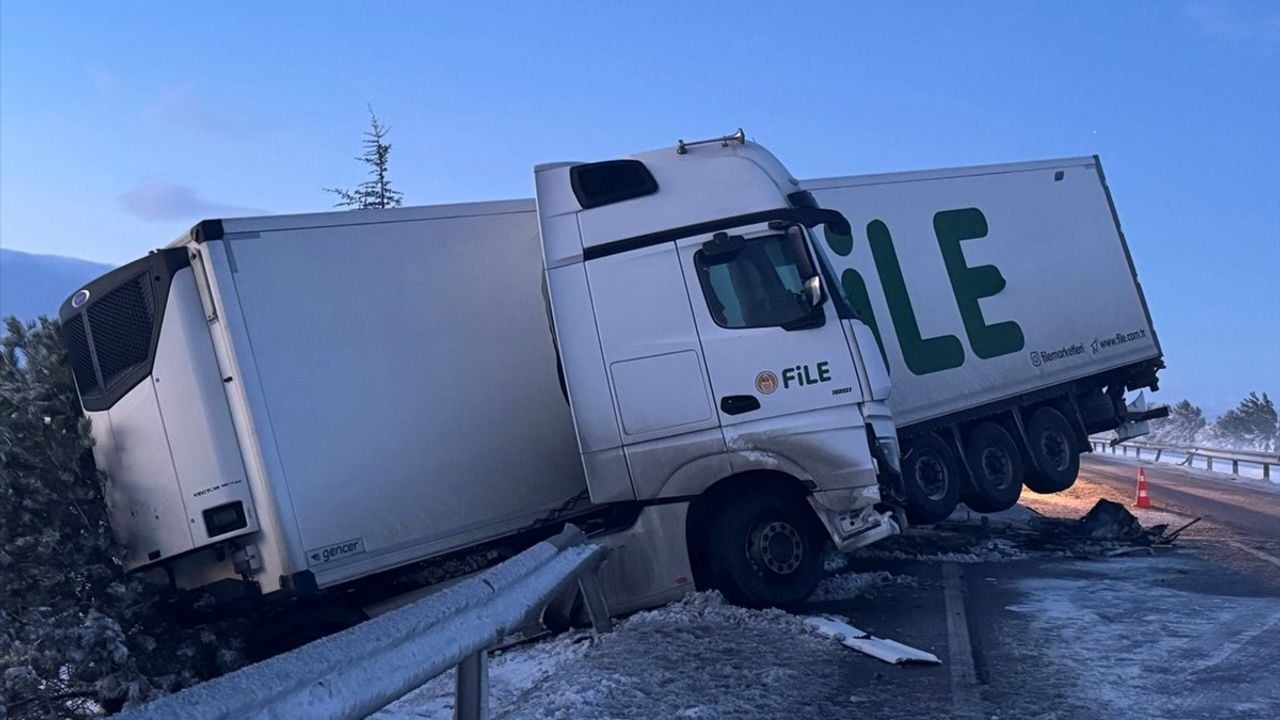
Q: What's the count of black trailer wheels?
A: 3